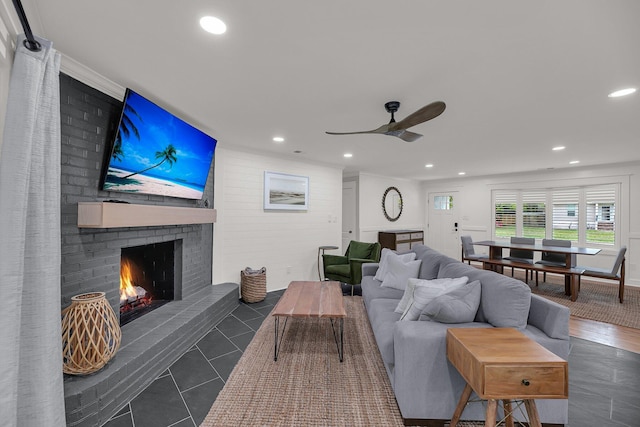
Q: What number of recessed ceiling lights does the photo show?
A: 8